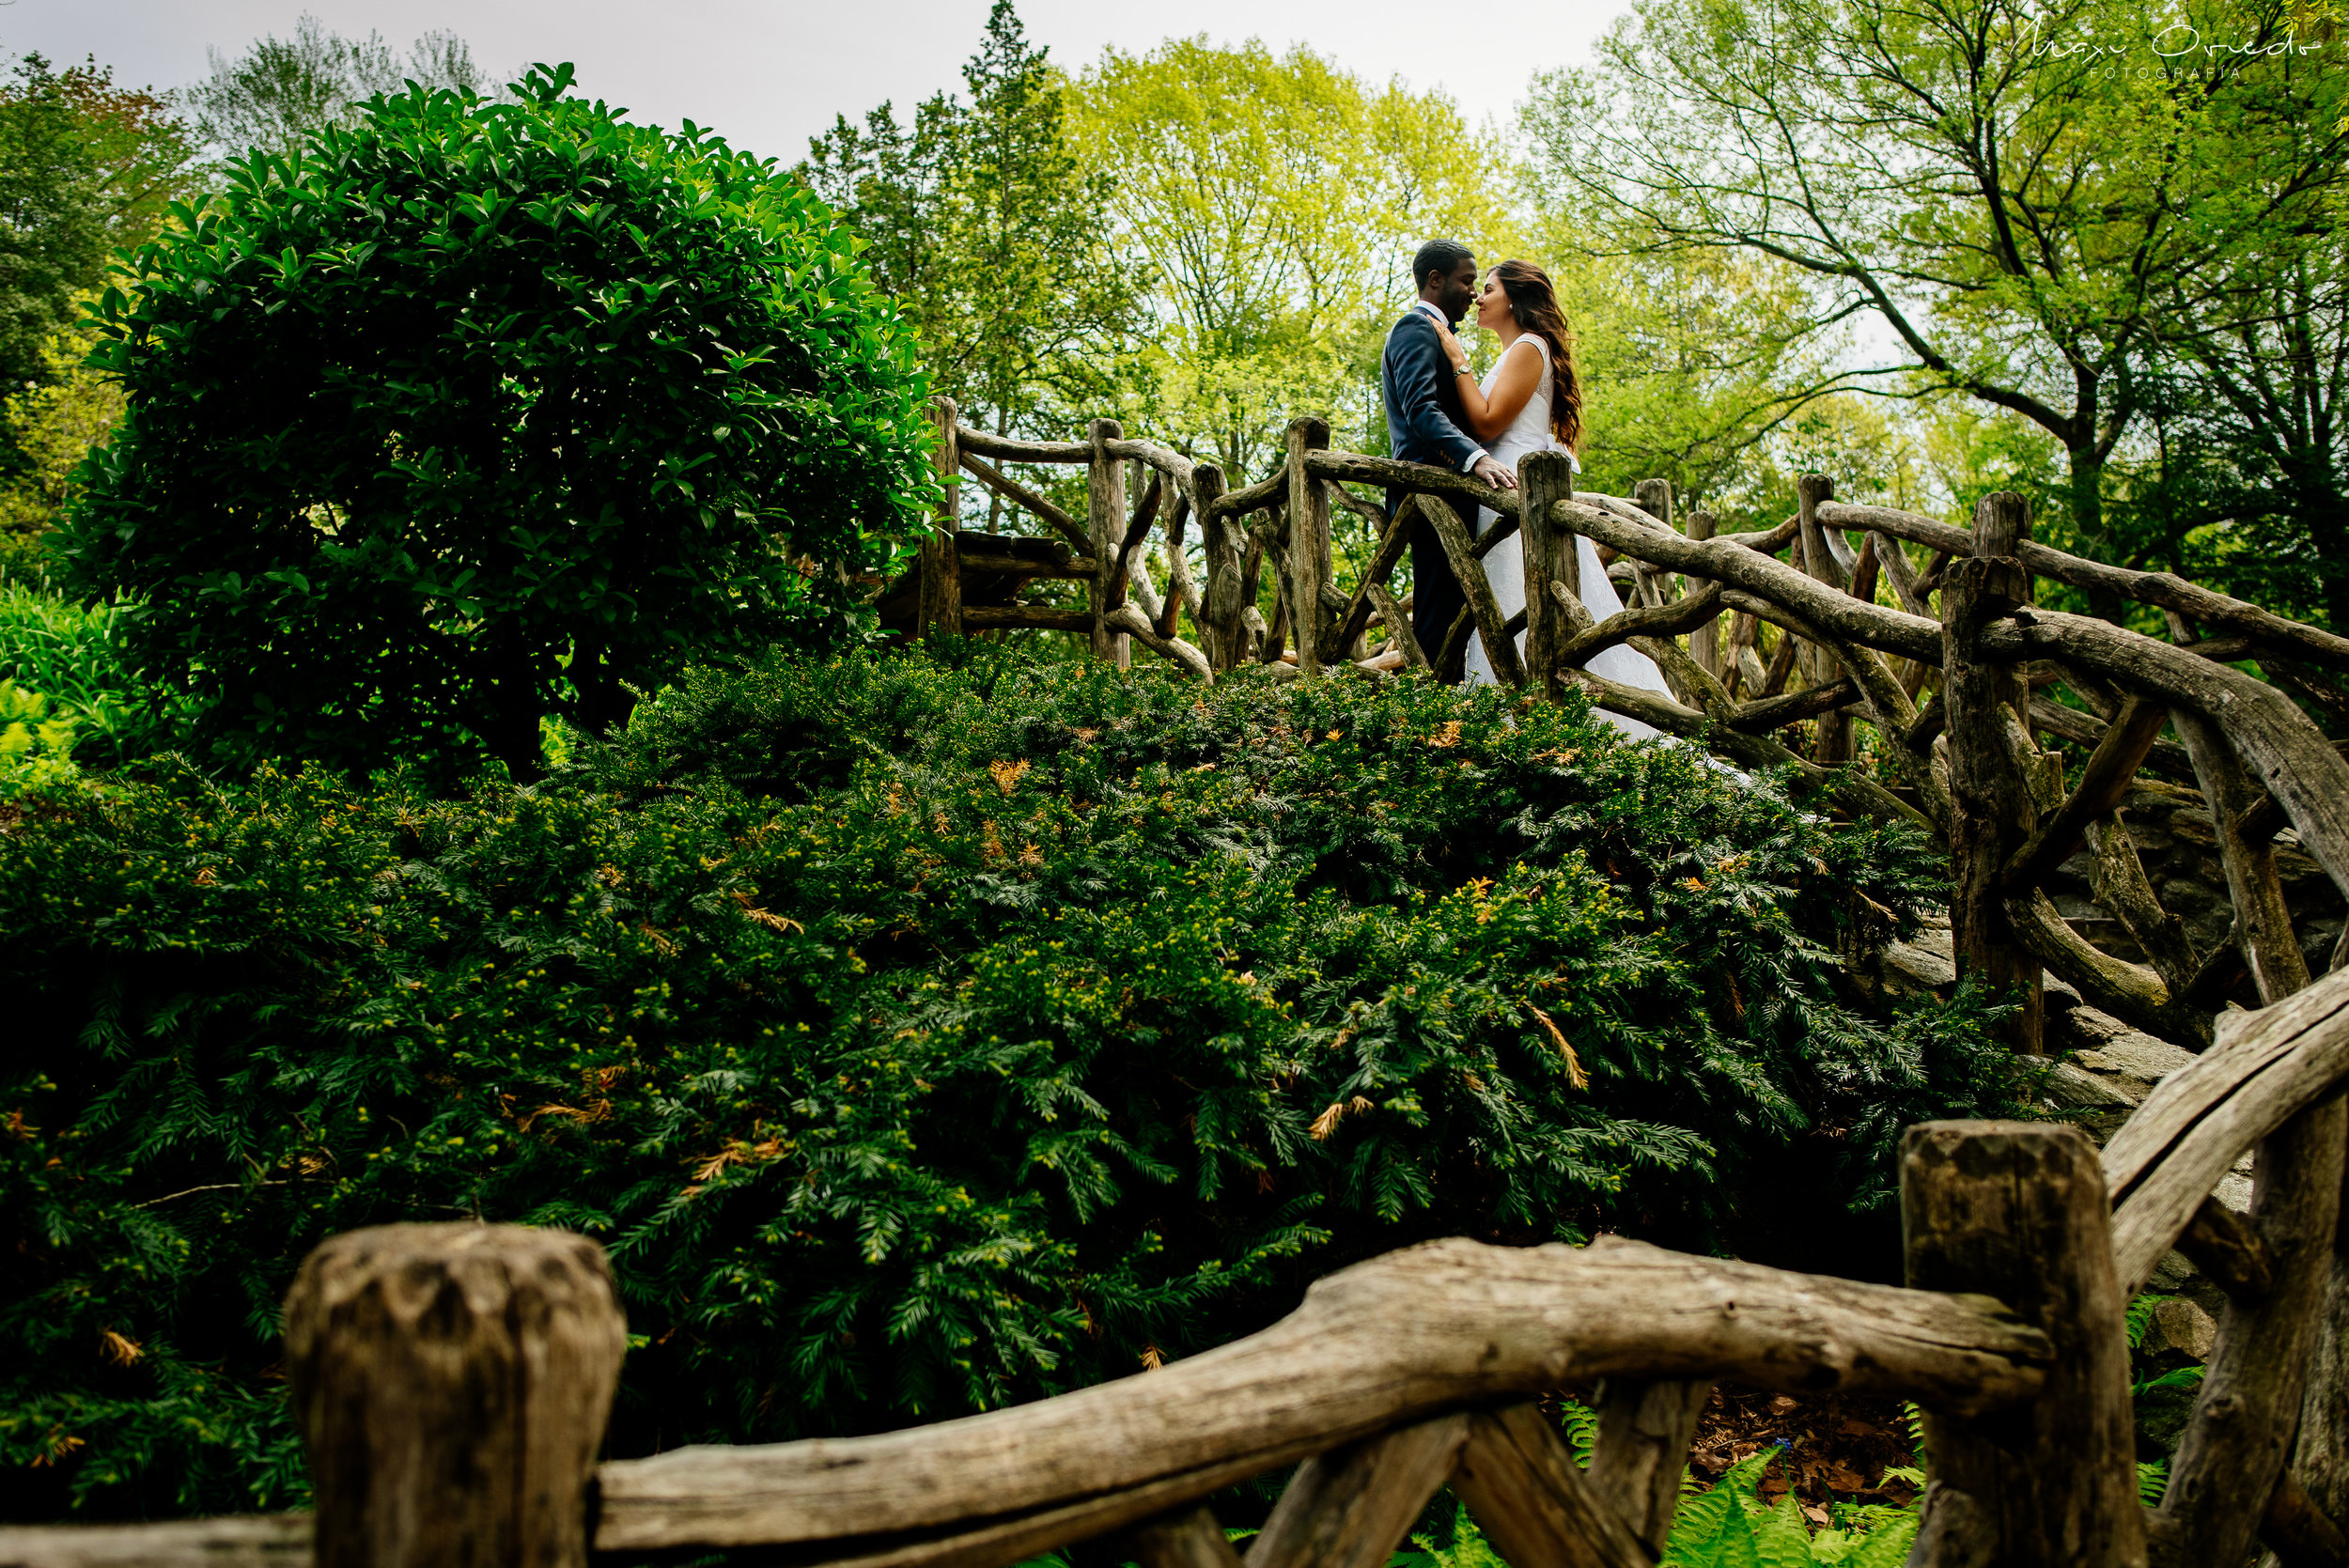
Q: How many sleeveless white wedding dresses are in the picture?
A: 1